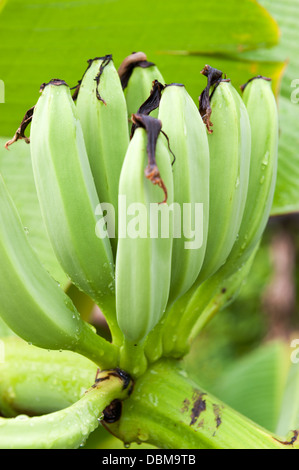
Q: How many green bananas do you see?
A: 8